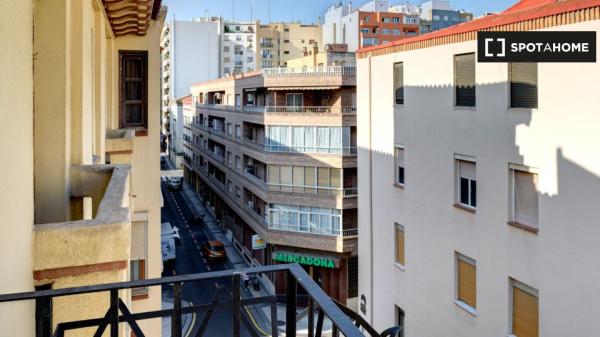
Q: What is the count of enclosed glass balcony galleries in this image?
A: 3